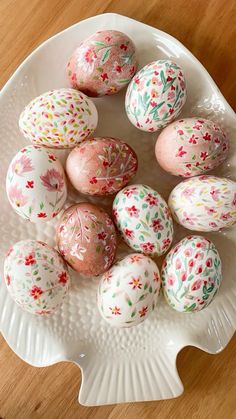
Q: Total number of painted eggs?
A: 12